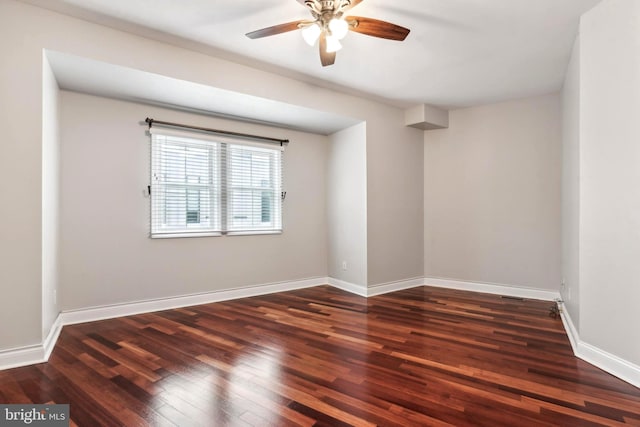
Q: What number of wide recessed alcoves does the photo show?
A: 1